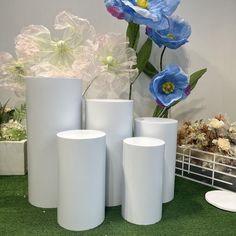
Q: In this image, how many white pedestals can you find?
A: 5